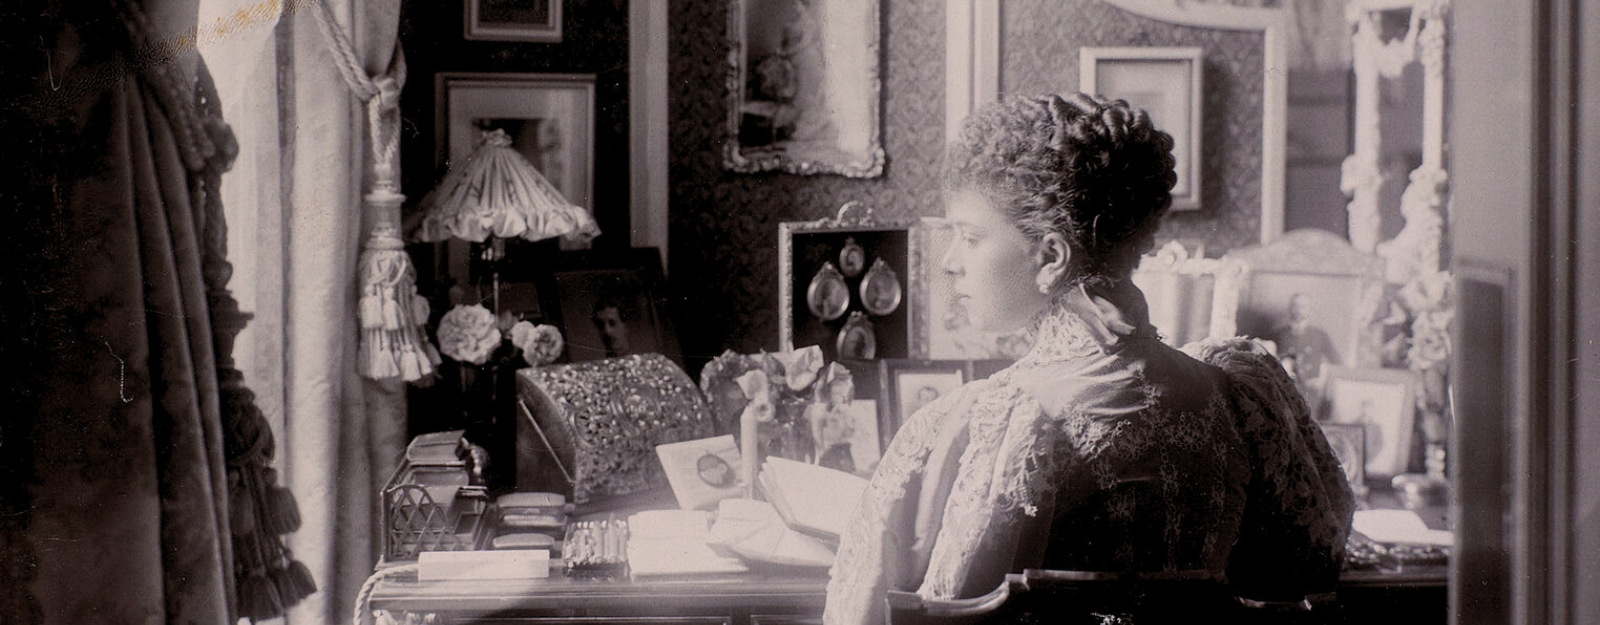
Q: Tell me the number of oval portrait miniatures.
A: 4